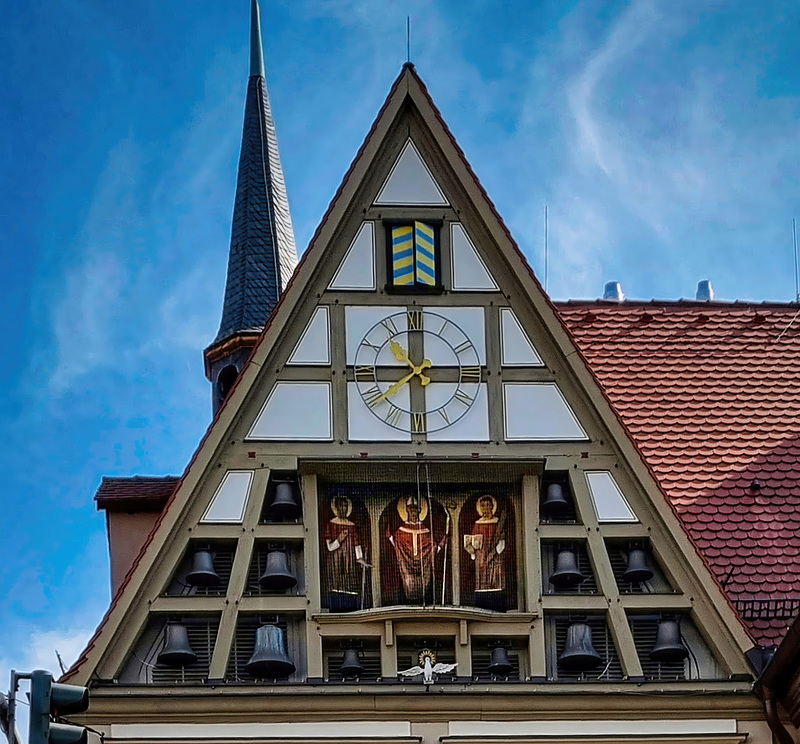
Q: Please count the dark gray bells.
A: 12